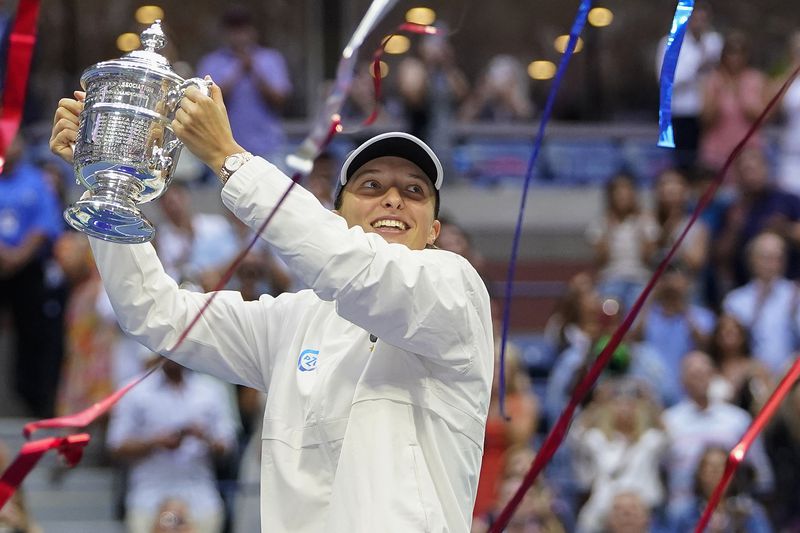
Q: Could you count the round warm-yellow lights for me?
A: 8